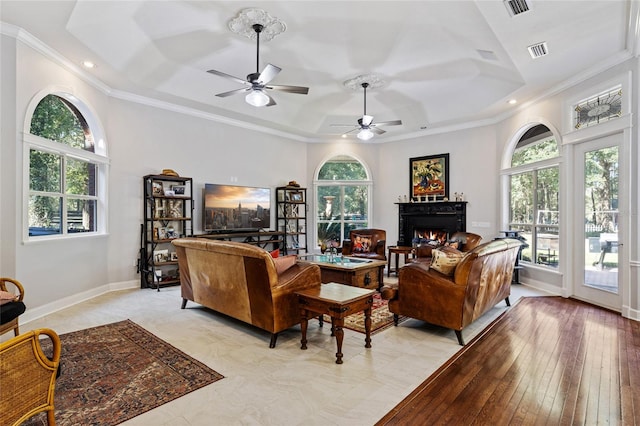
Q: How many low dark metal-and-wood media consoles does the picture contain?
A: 1